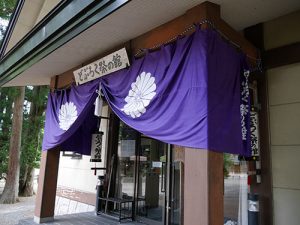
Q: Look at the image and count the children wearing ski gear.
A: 0